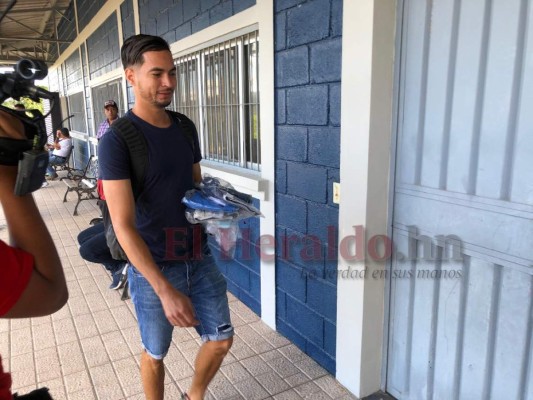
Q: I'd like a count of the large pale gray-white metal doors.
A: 1